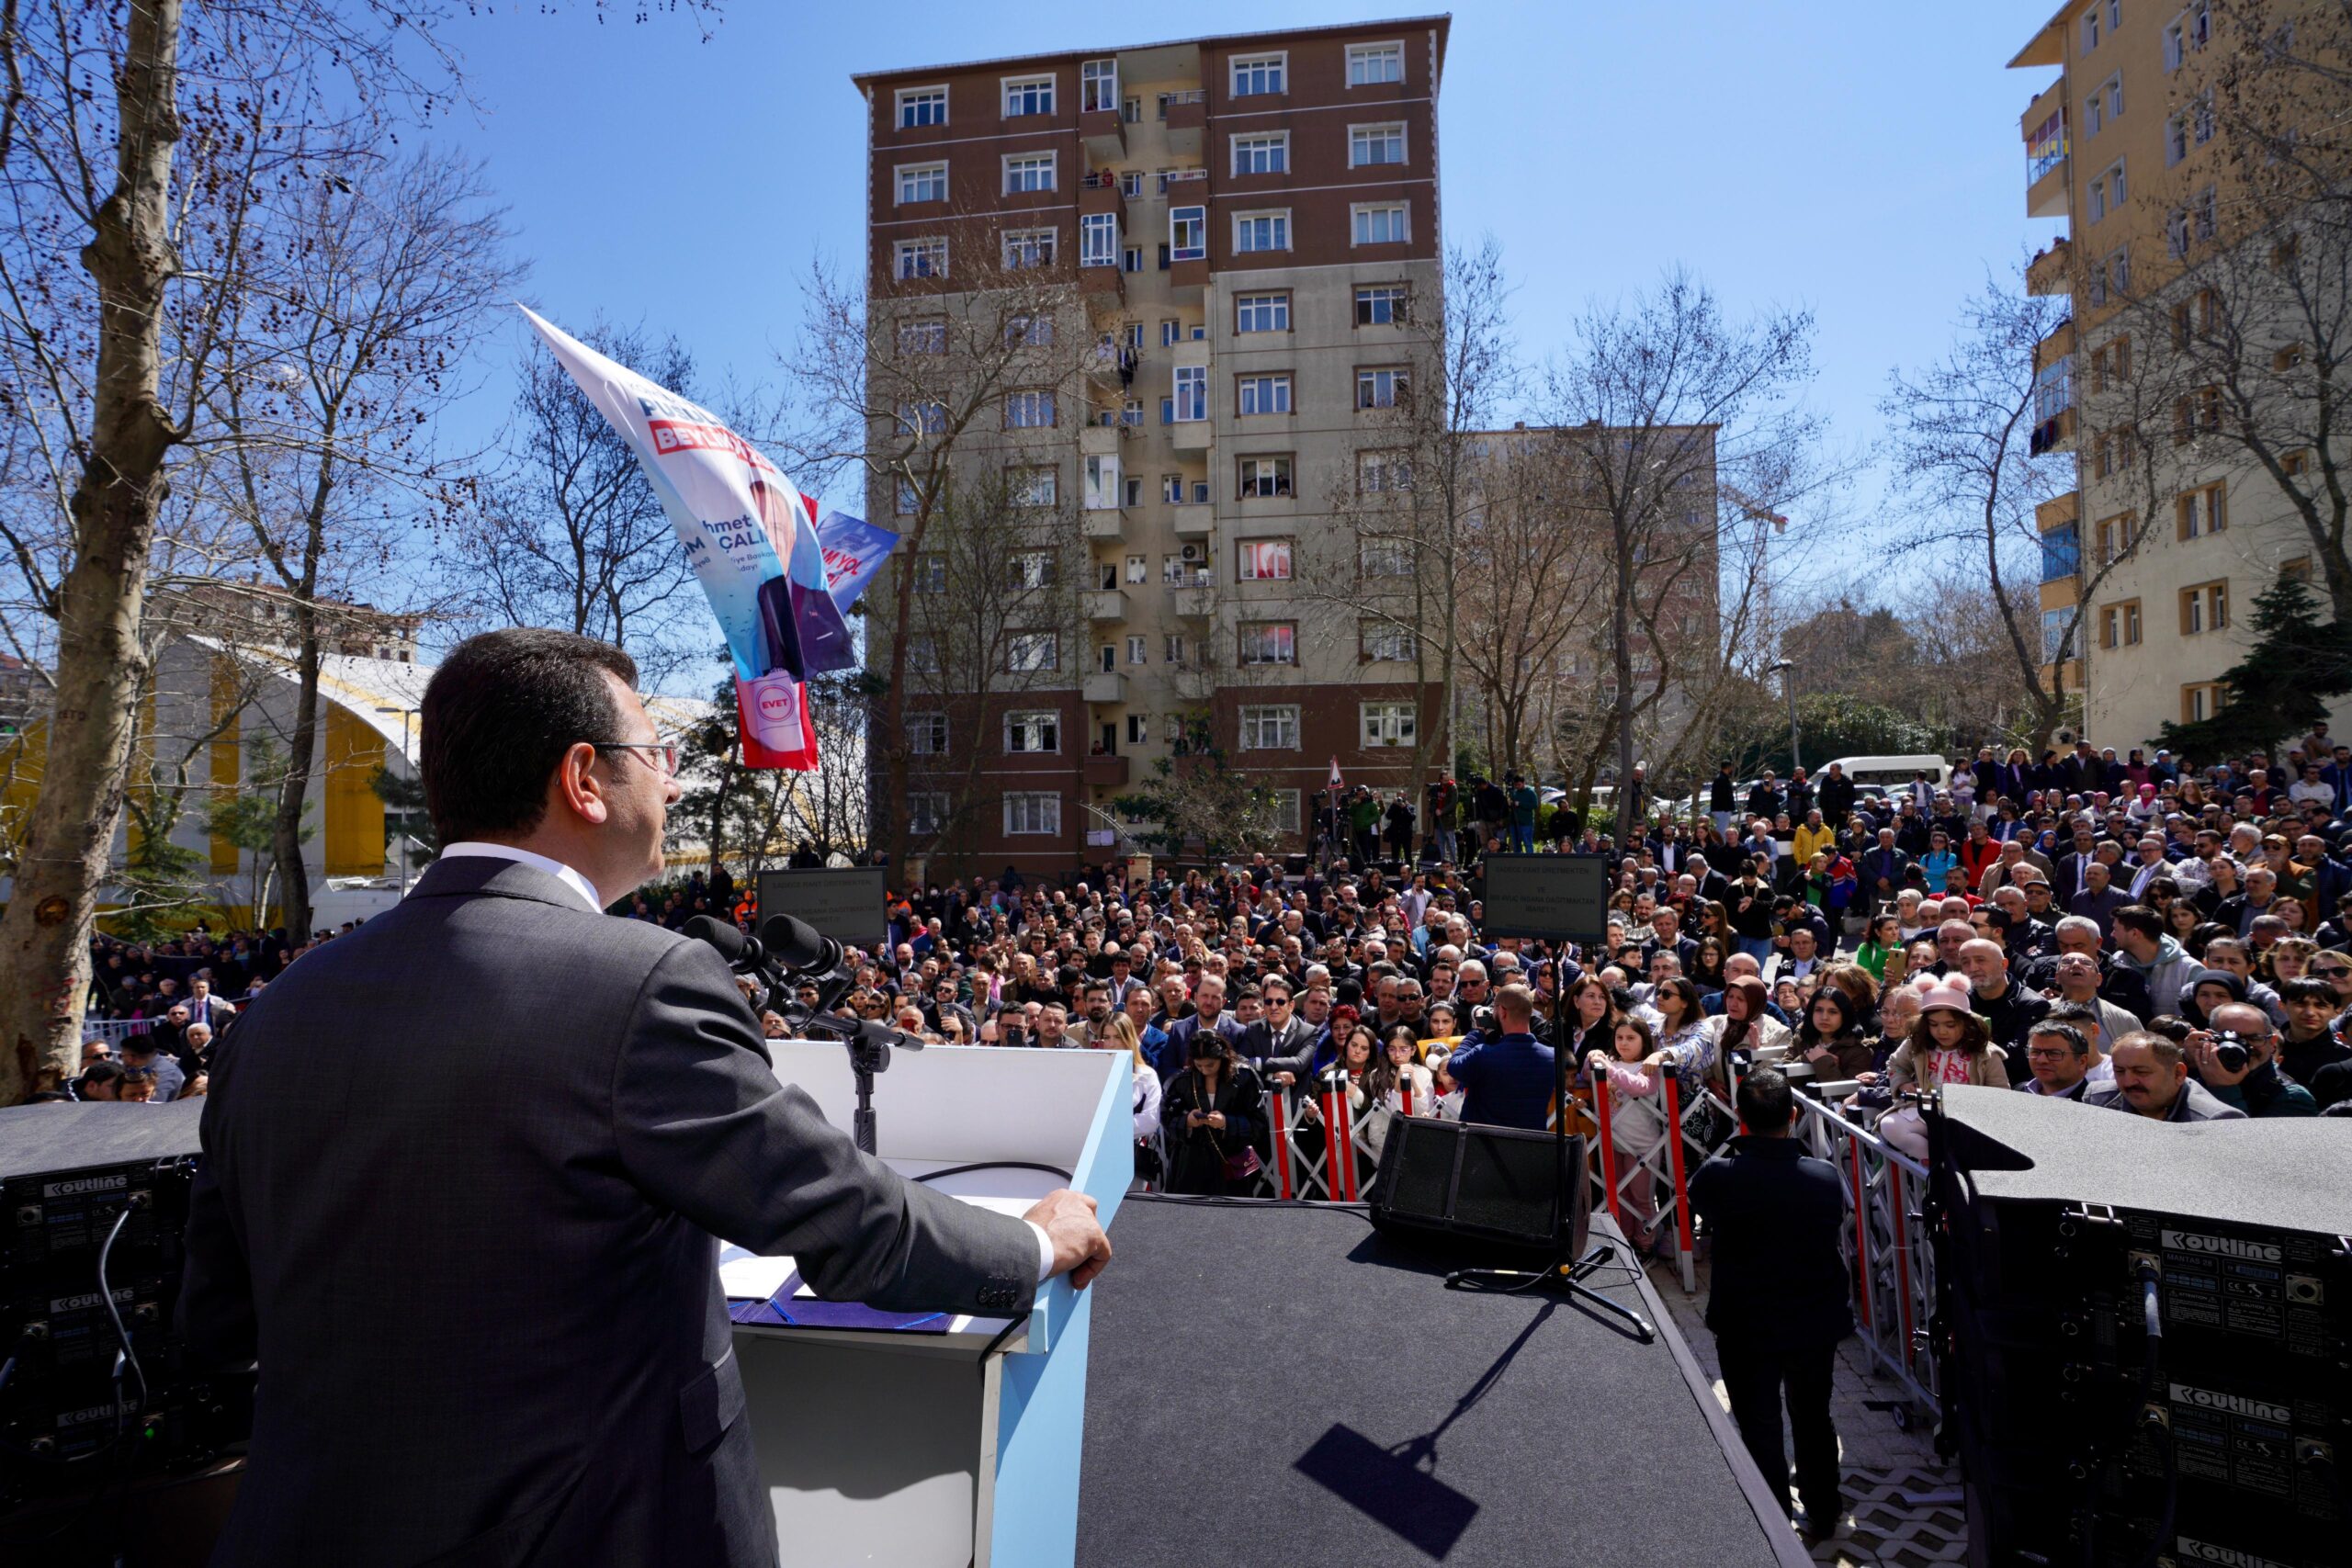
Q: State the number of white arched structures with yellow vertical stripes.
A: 1